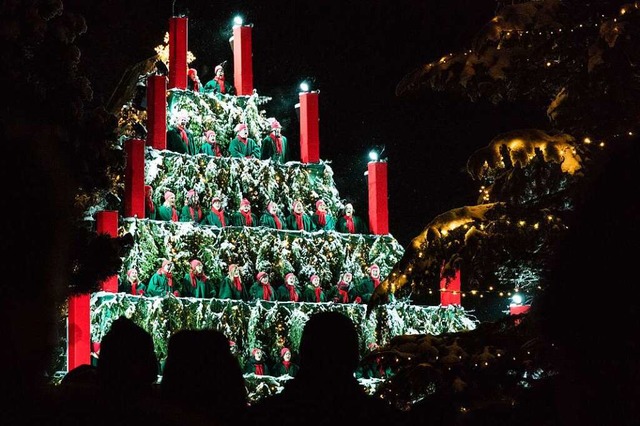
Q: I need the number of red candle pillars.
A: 10